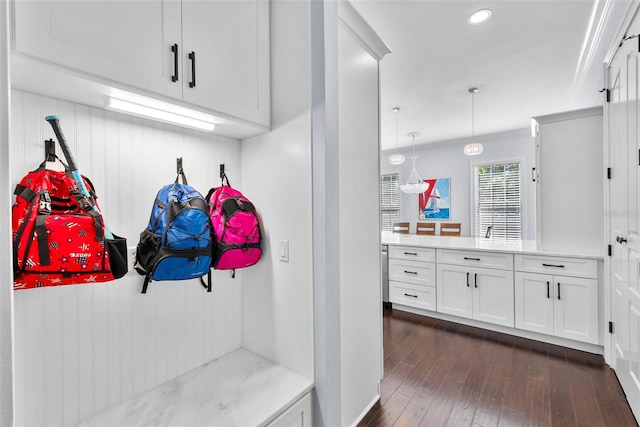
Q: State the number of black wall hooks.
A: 3